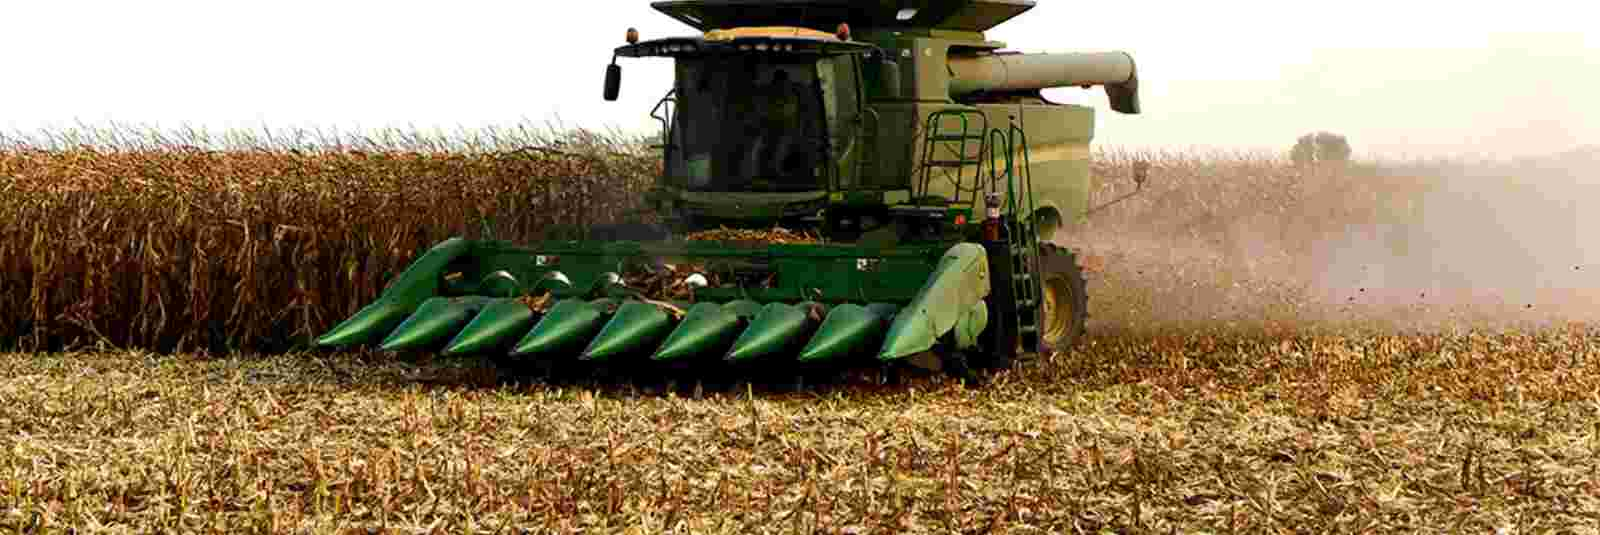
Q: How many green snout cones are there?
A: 9